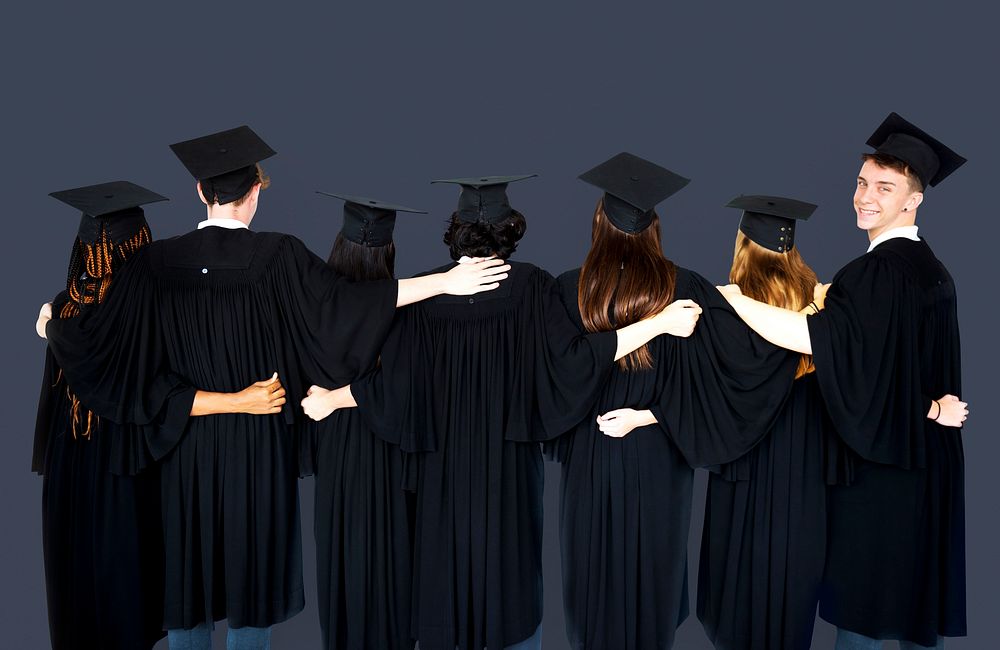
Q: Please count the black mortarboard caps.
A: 7